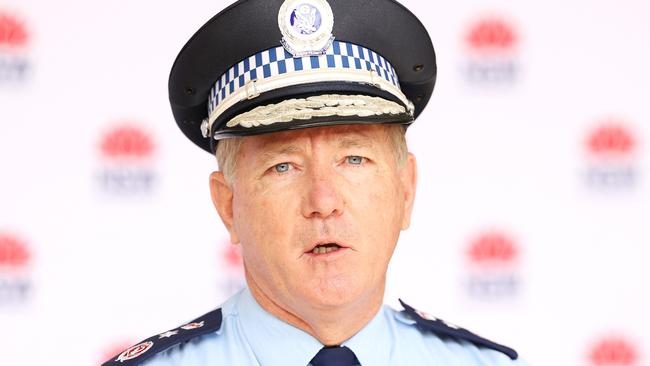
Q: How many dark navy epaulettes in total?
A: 2